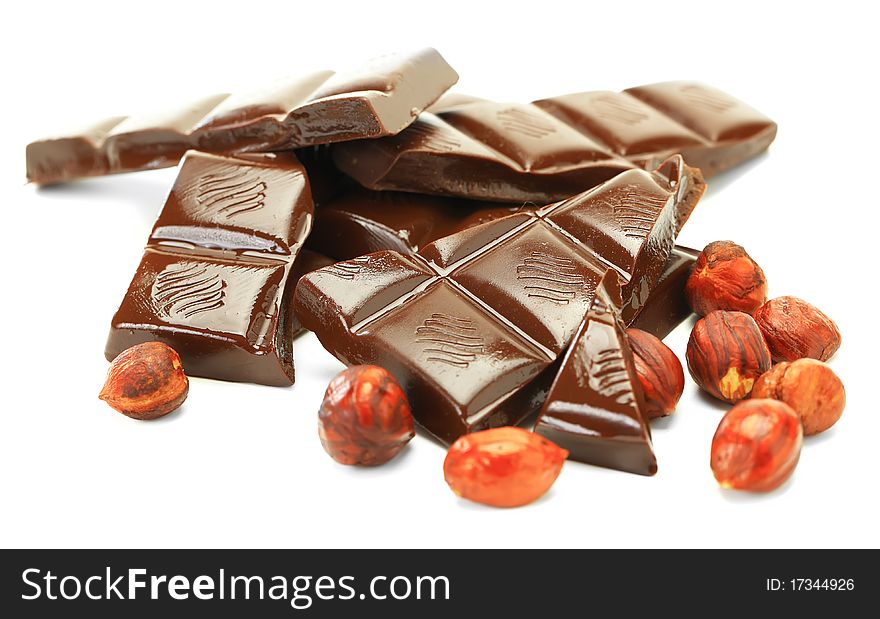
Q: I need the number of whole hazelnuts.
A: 9